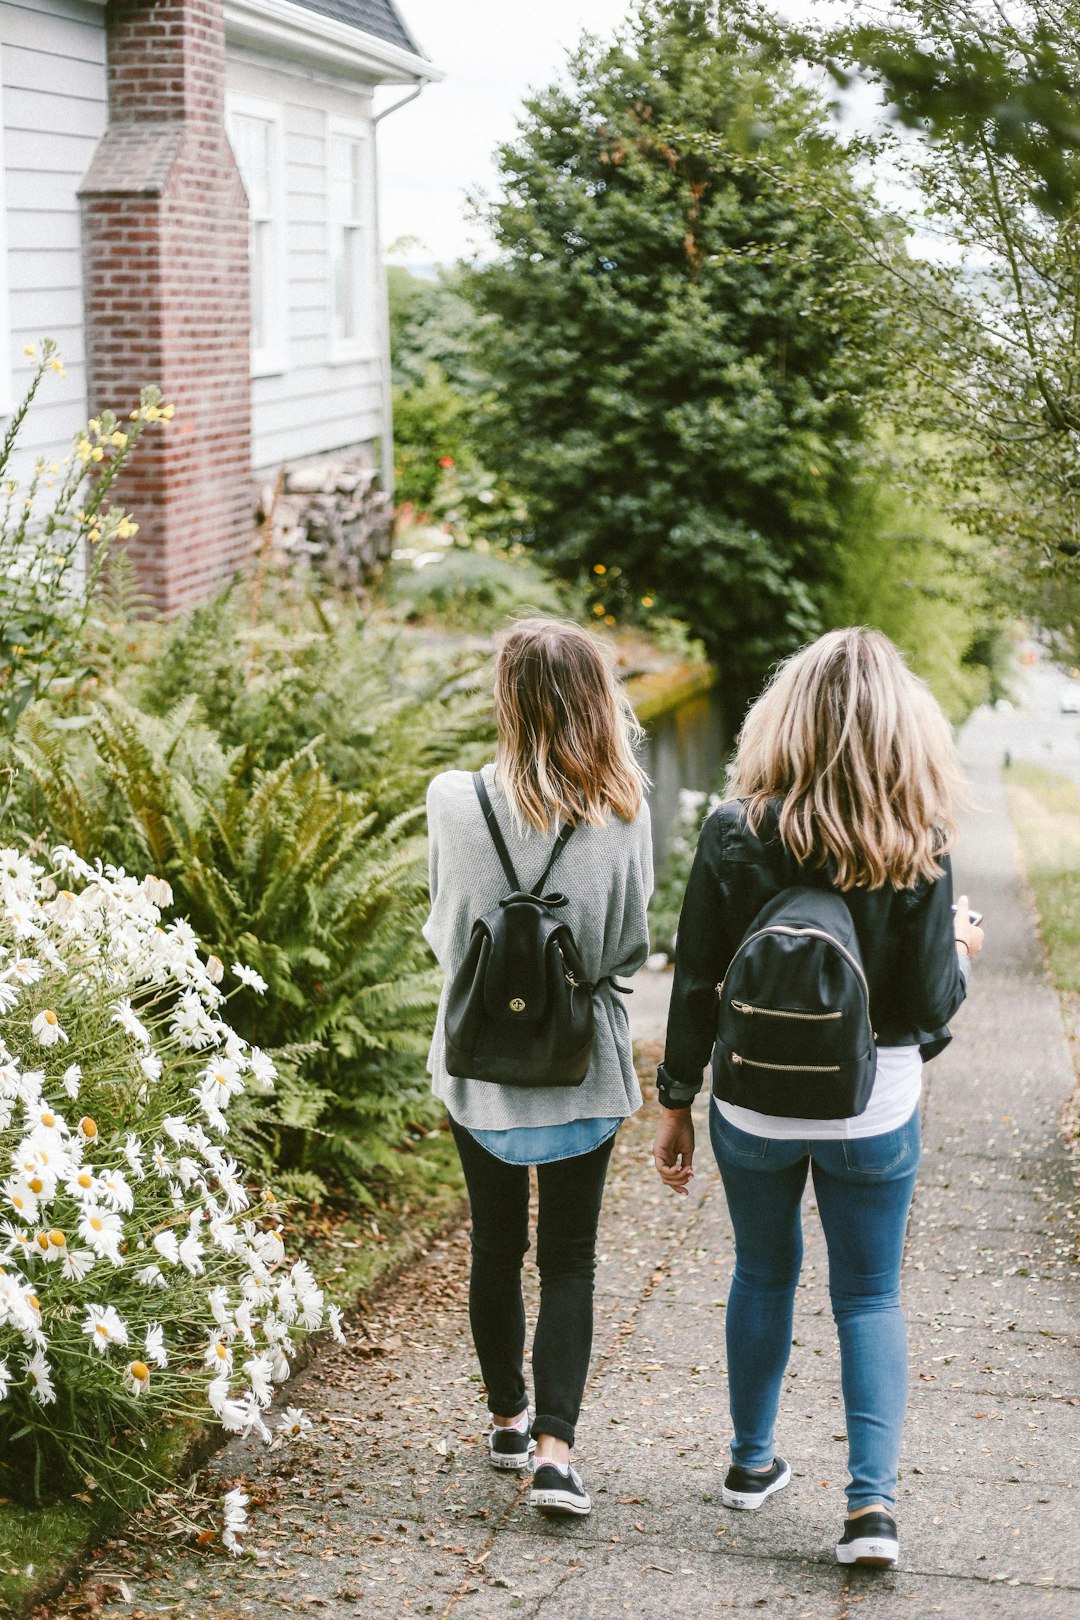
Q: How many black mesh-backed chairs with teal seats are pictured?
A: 0